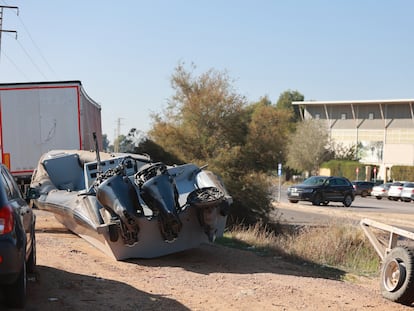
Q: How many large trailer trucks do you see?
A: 1